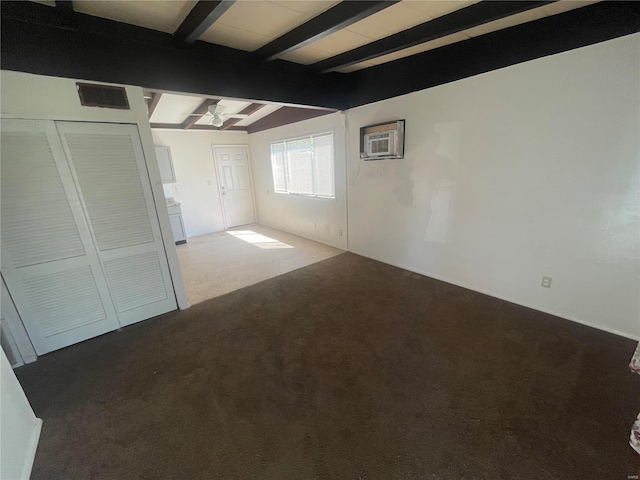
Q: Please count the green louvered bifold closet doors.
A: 0